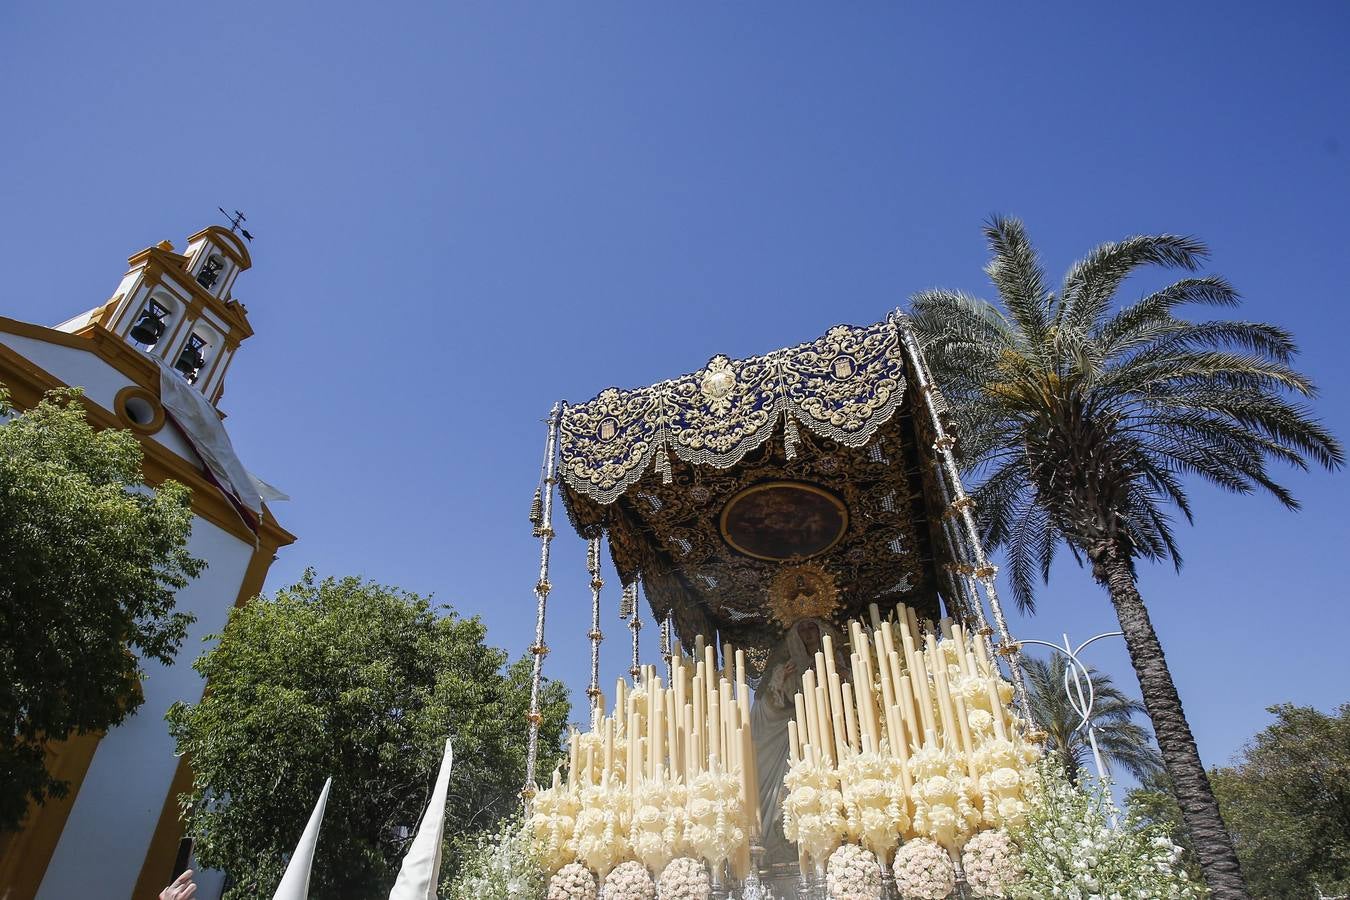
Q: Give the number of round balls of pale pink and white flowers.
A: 6